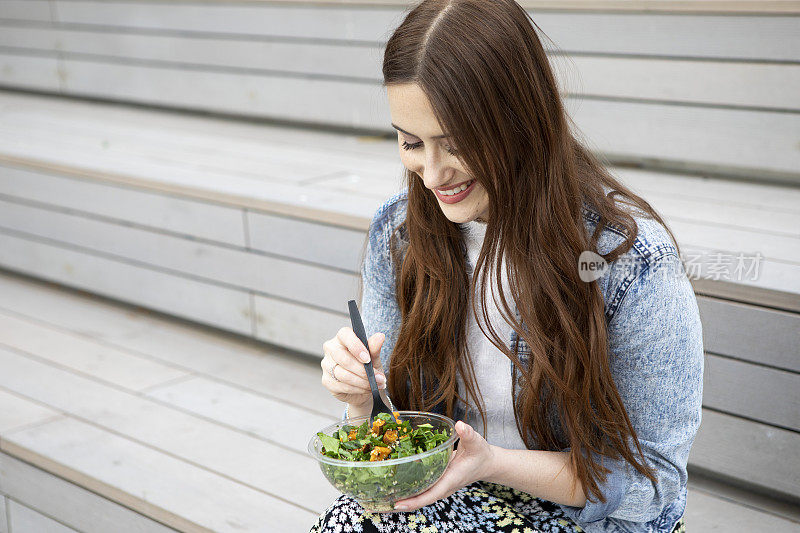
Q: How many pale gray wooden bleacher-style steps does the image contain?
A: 3